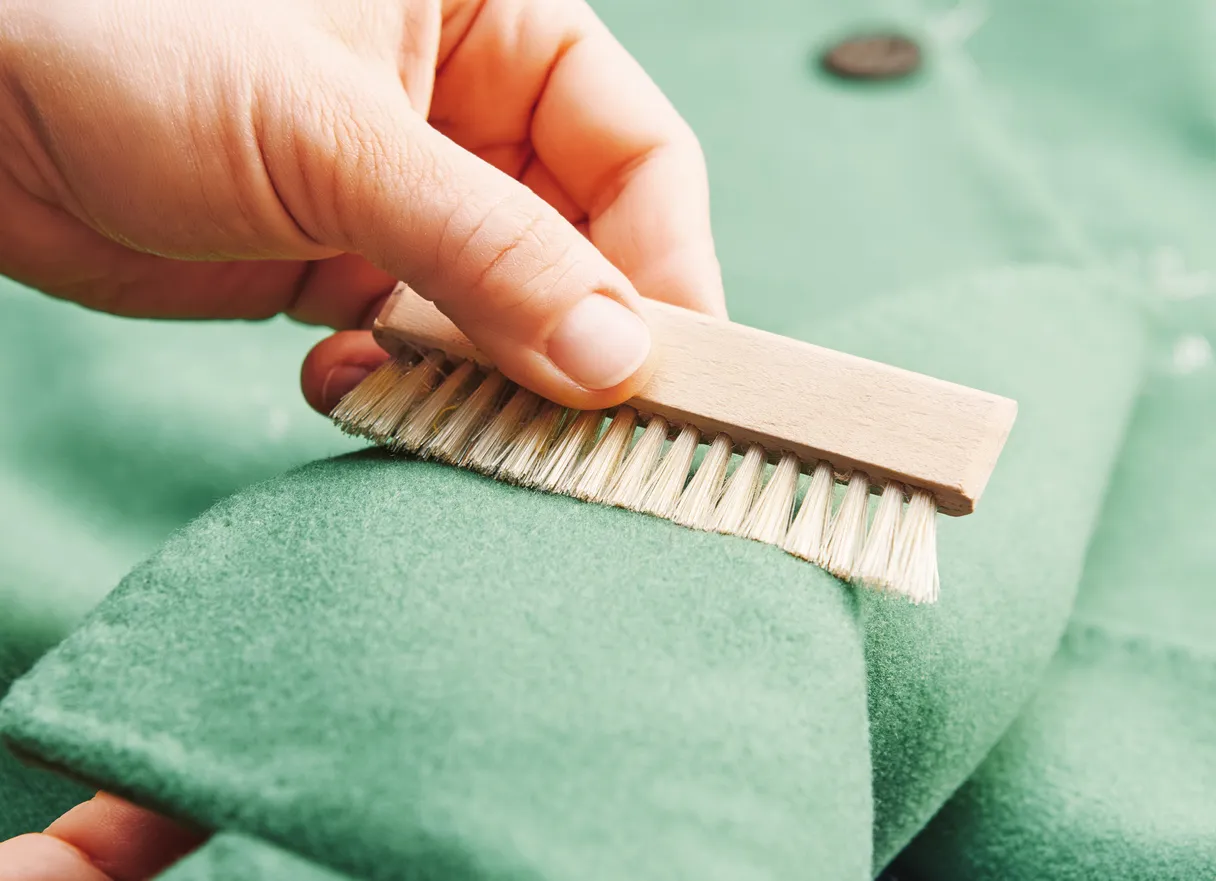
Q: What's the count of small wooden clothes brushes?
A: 1